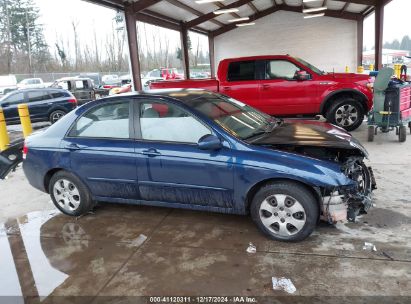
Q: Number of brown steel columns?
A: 5